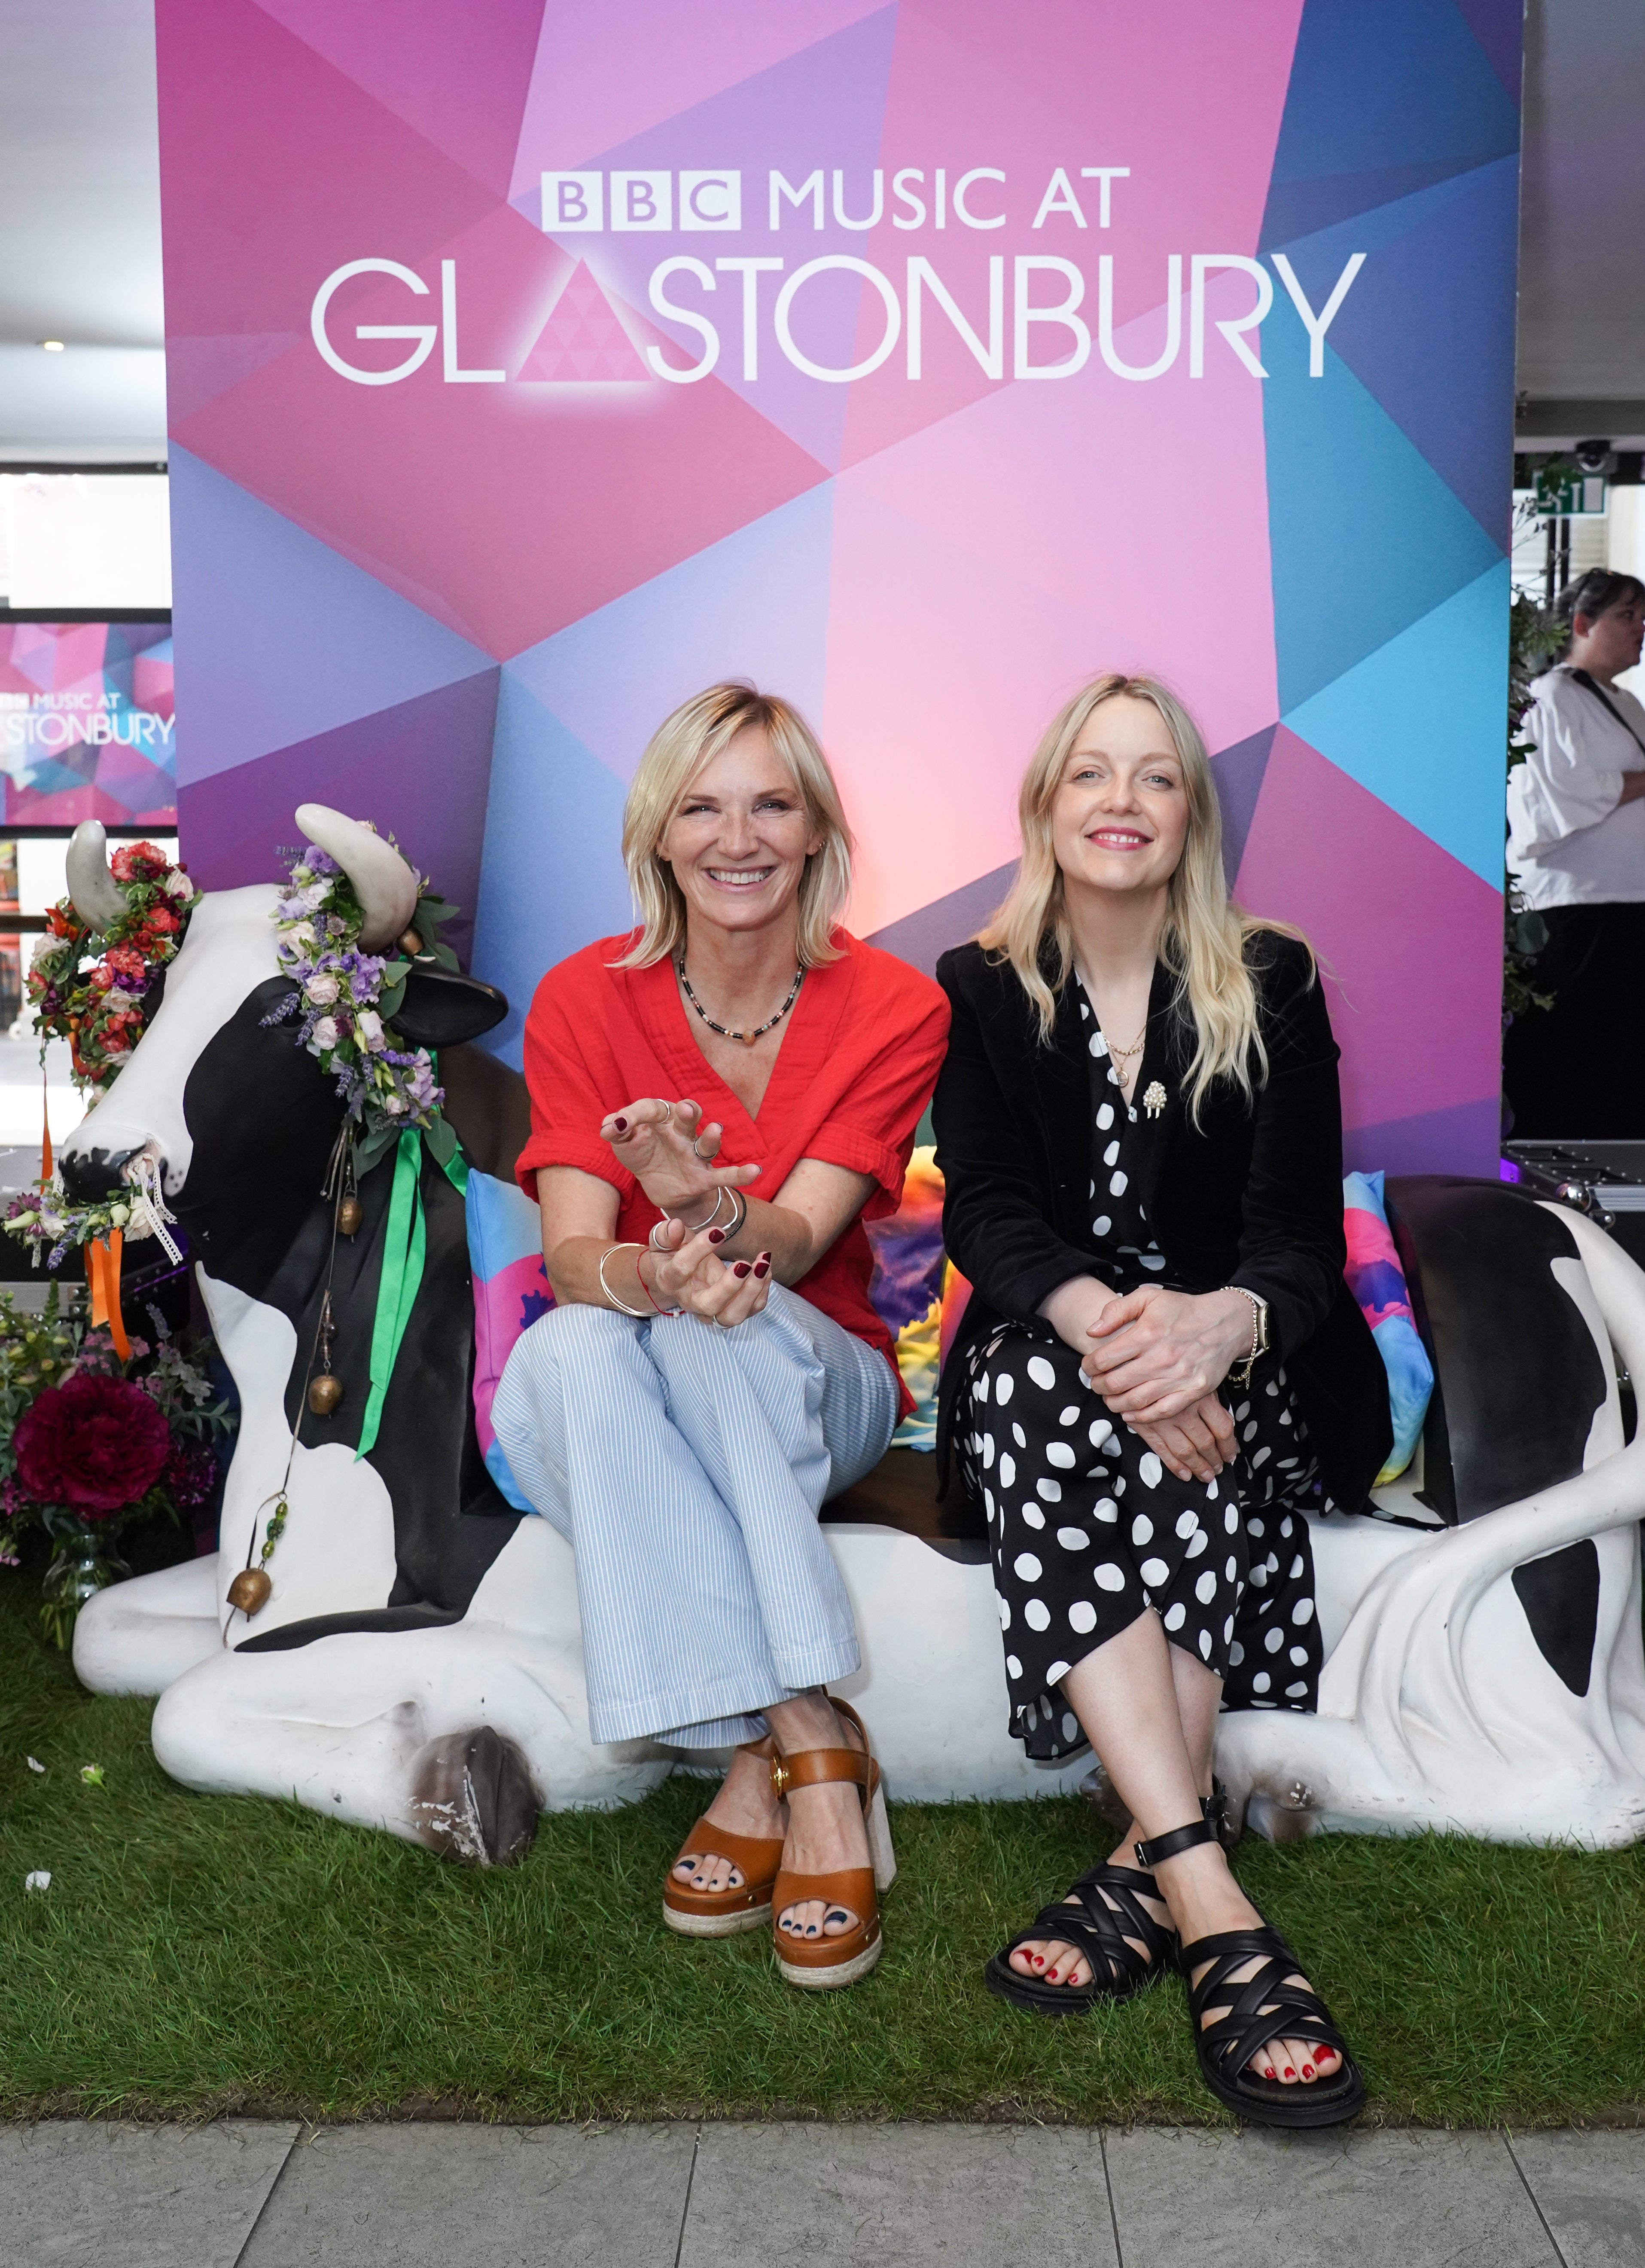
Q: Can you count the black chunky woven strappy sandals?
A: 2